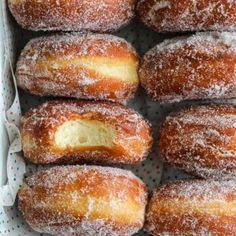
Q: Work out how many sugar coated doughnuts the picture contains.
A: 8